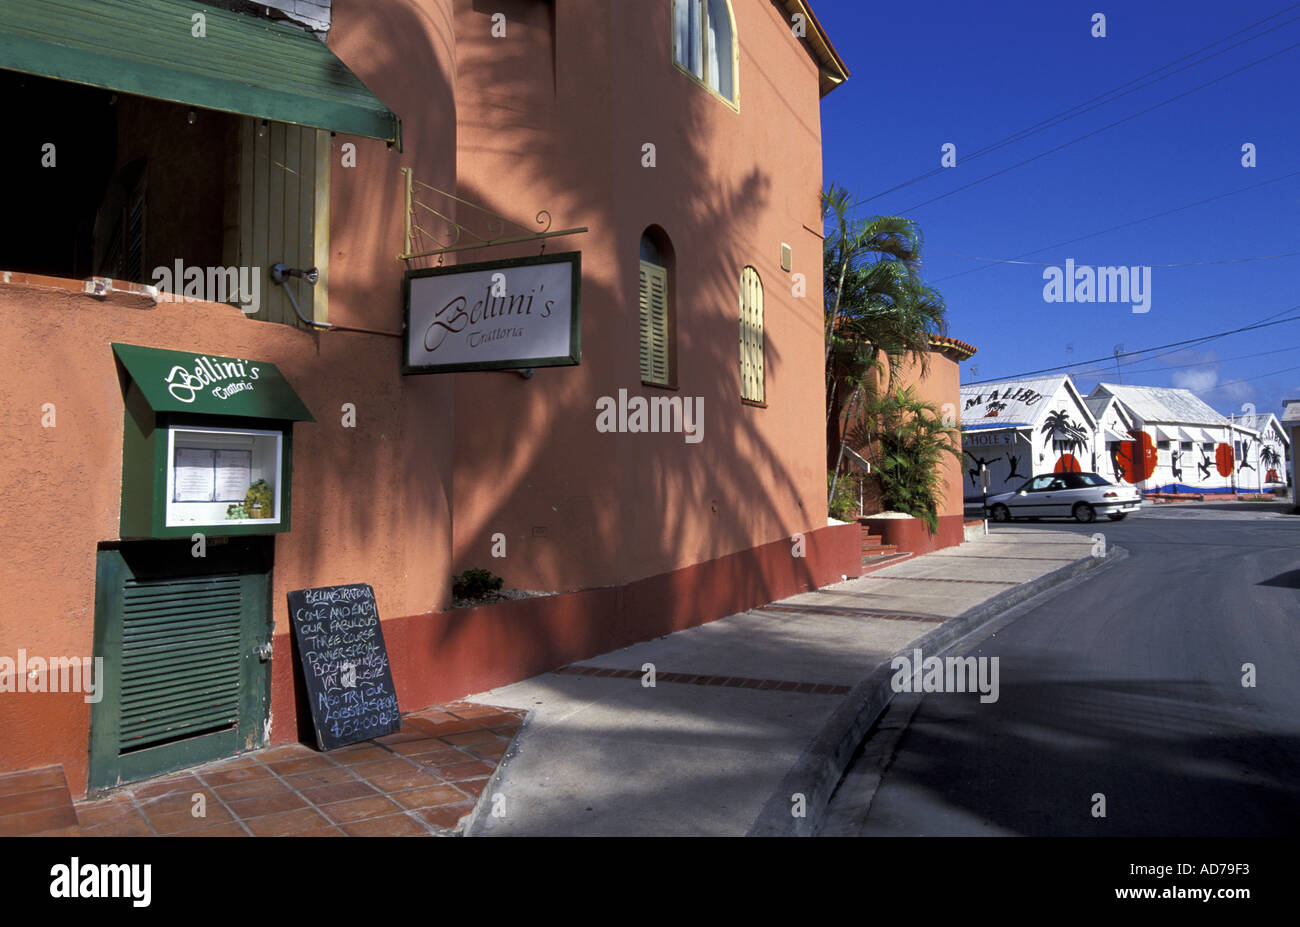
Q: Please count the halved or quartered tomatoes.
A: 0